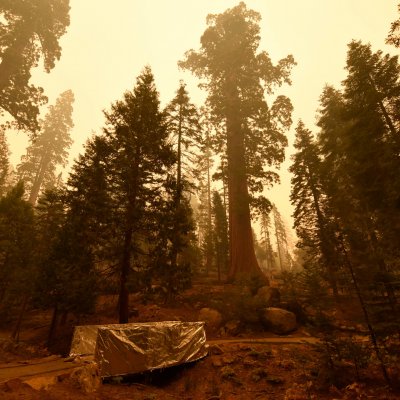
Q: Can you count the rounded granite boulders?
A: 3